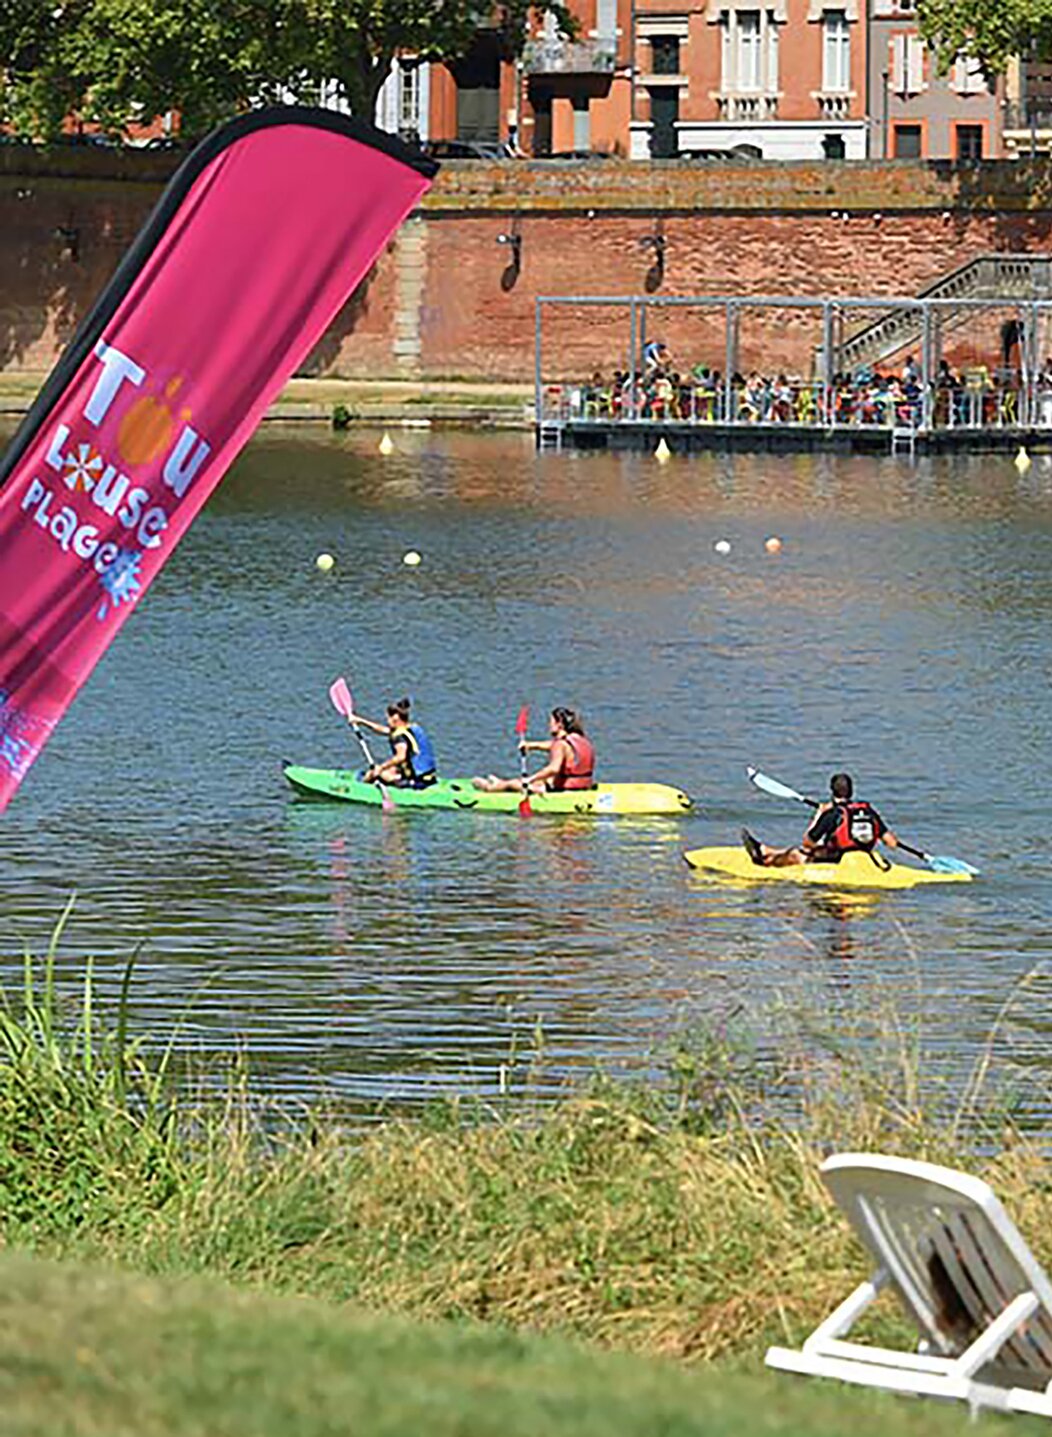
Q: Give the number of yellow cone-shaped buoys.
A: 3